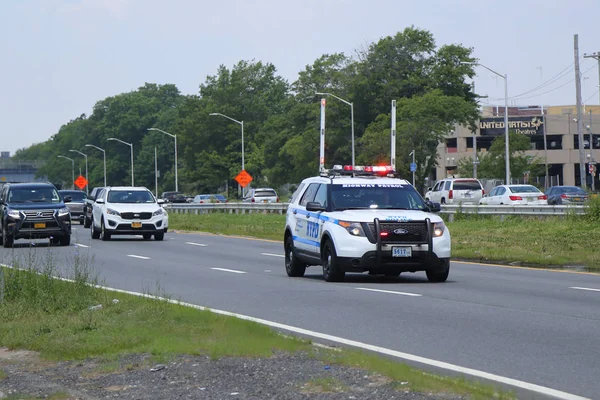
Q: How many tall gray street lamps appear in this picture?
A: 8